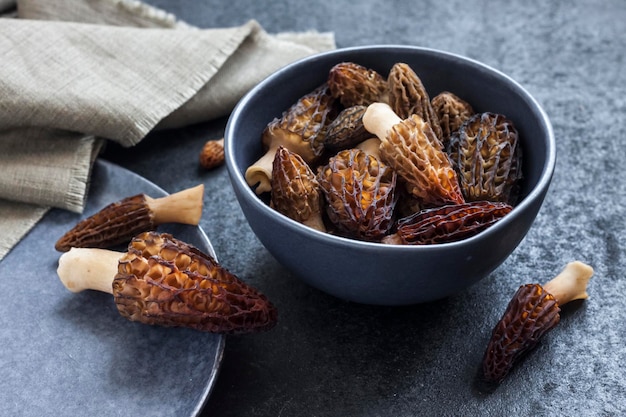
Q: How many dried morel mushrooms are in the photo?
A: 14